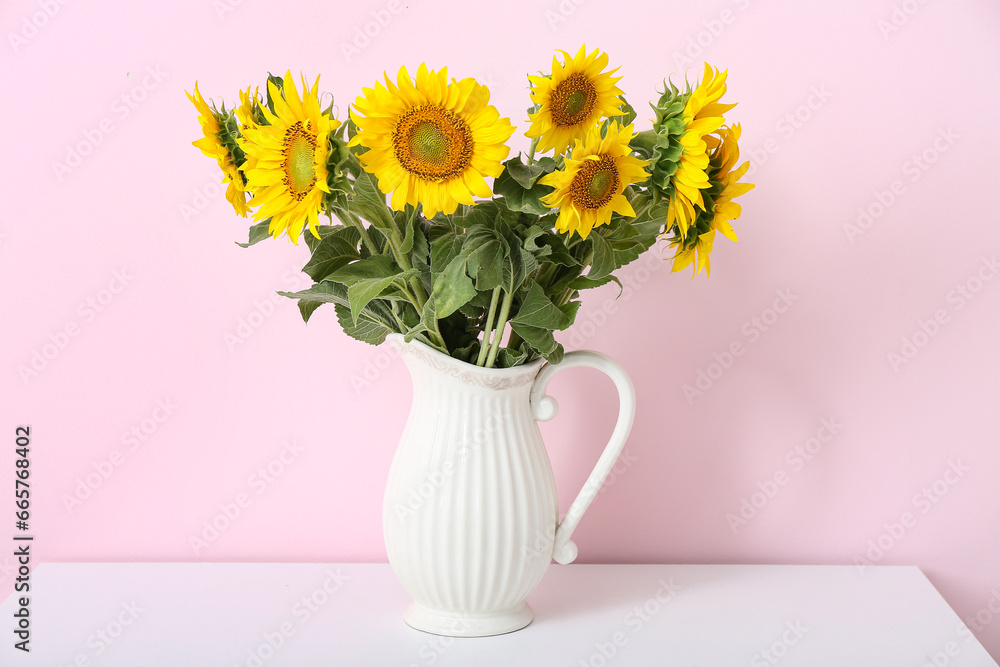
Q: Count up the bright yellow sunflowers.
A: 8